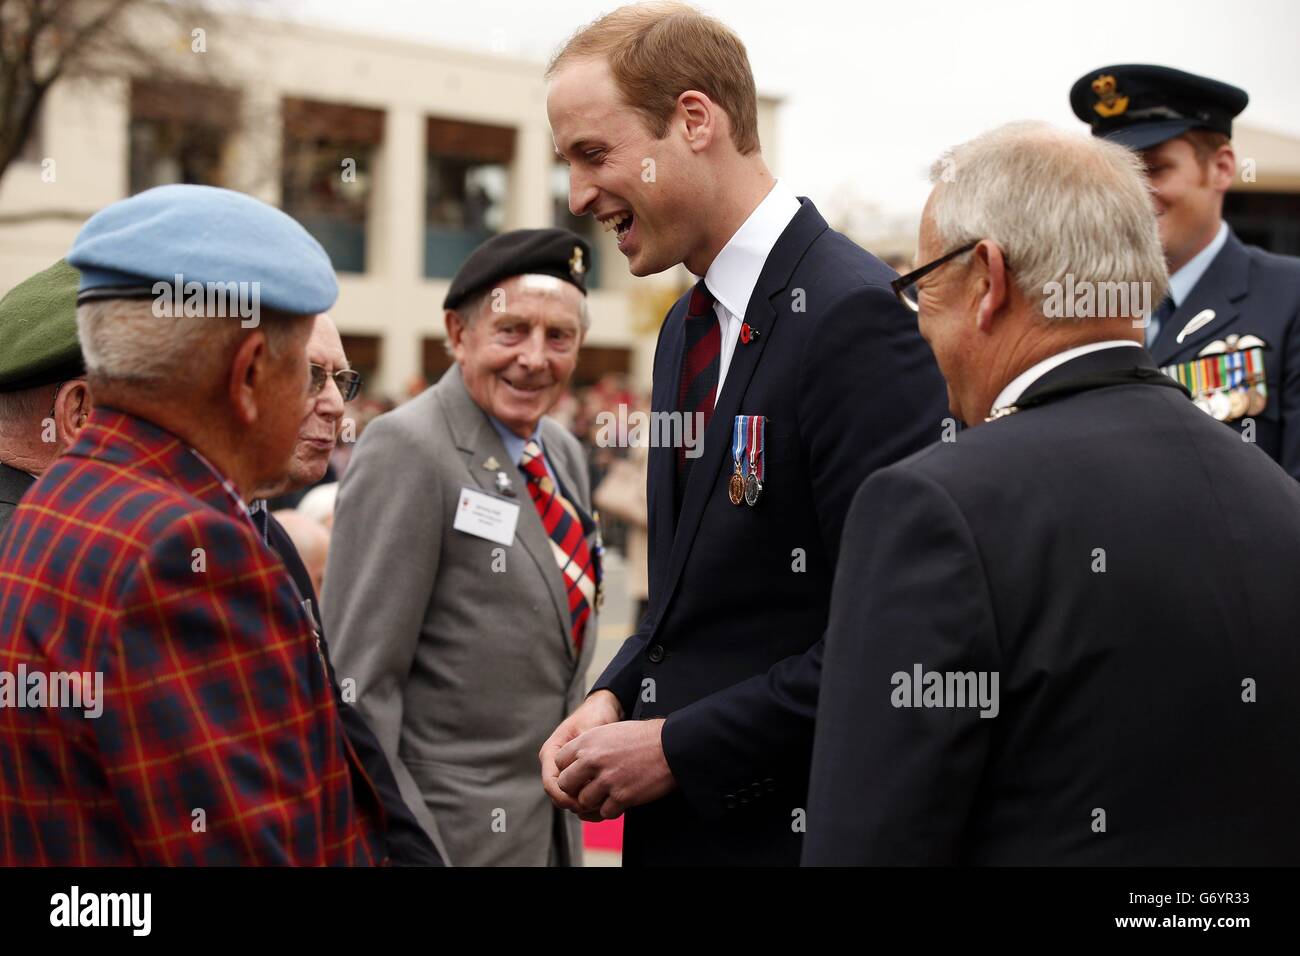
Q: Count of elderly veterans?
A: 4